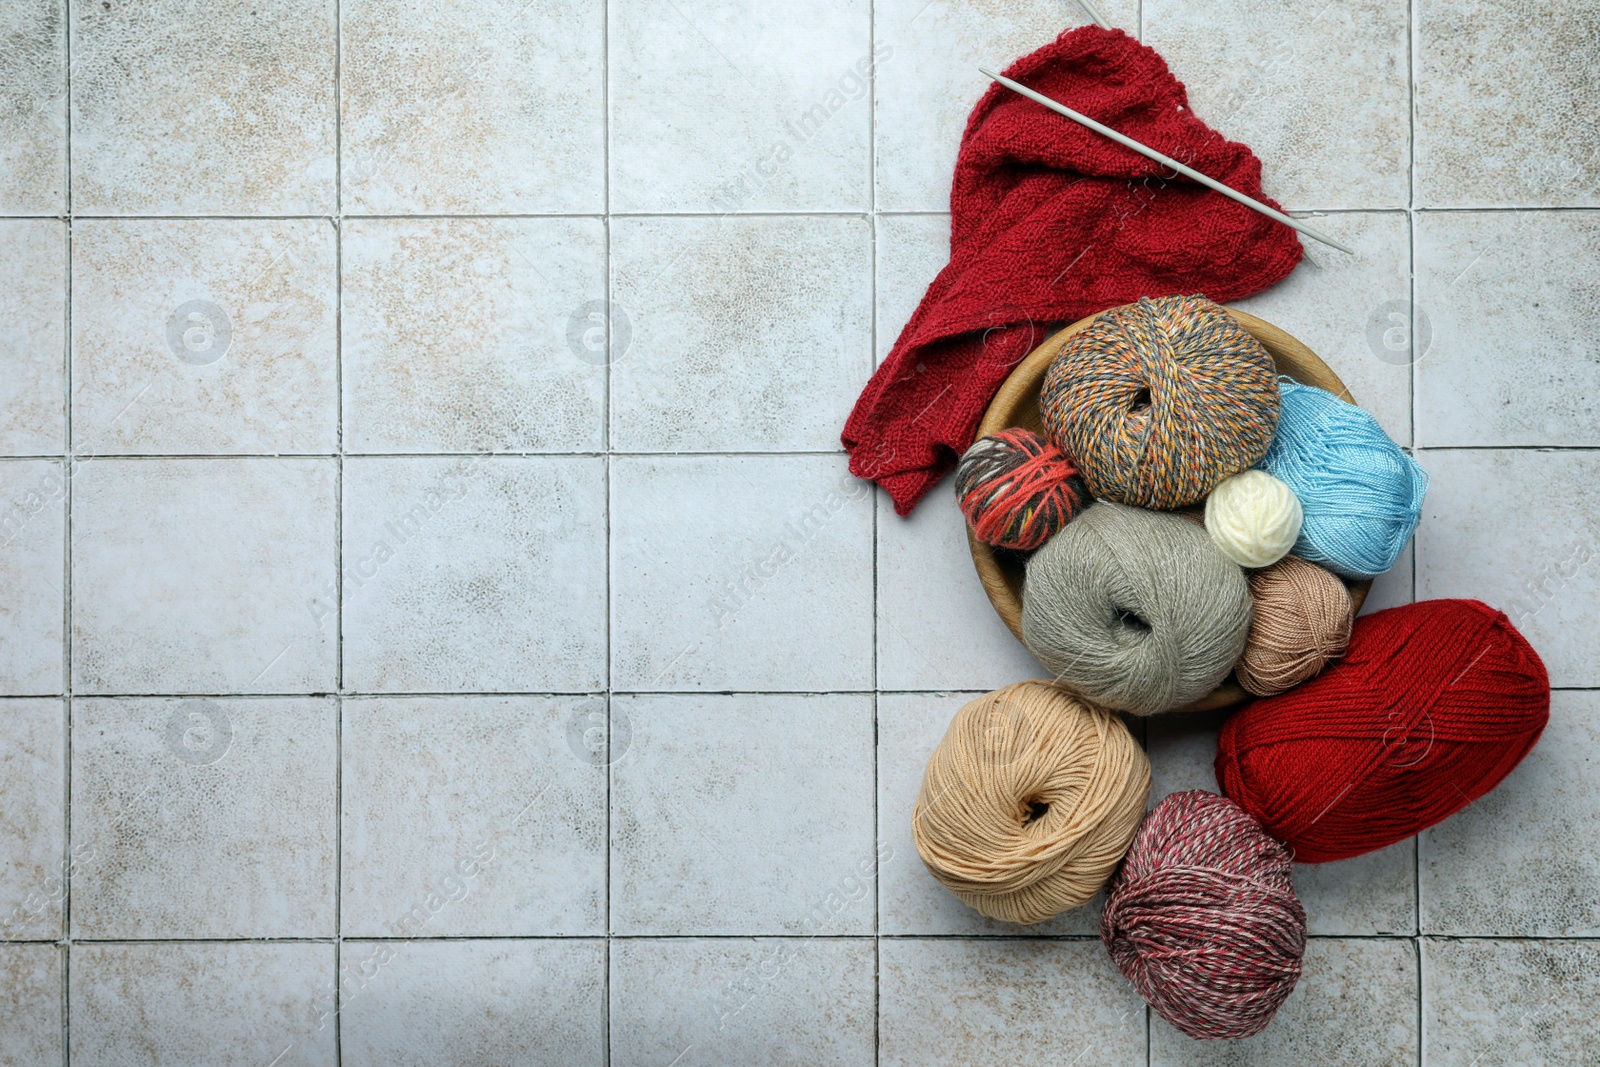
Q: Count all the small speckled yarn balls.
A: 1